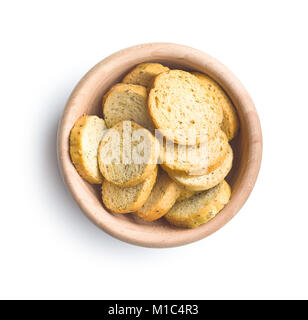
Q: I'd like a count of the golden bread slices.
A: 11